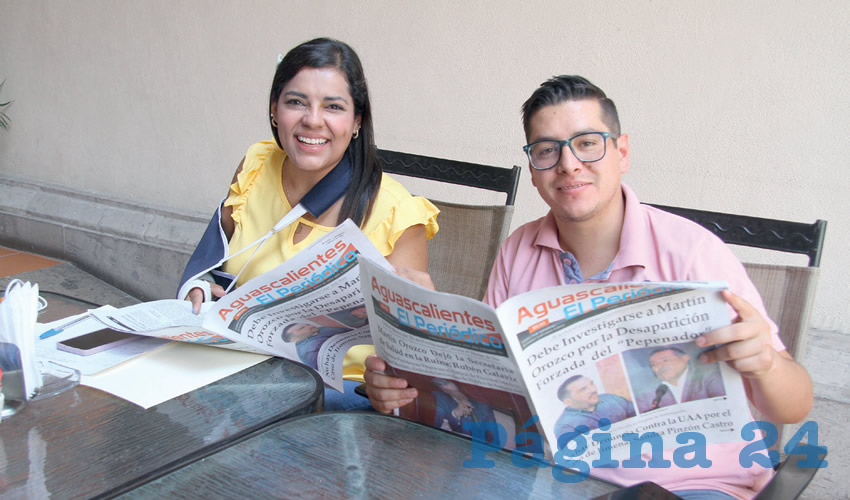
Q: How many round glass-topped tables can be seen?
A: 2